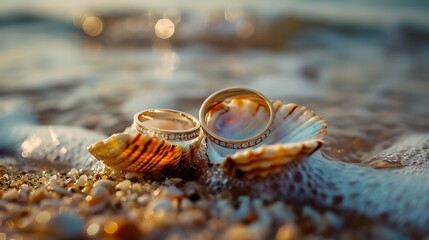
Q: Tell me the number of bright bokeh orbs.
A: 2